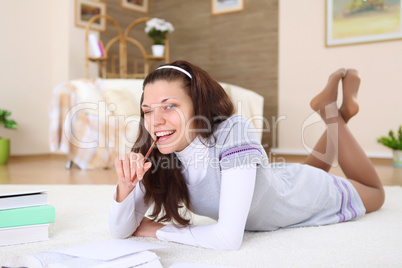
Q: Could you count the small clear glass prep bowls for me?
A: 0